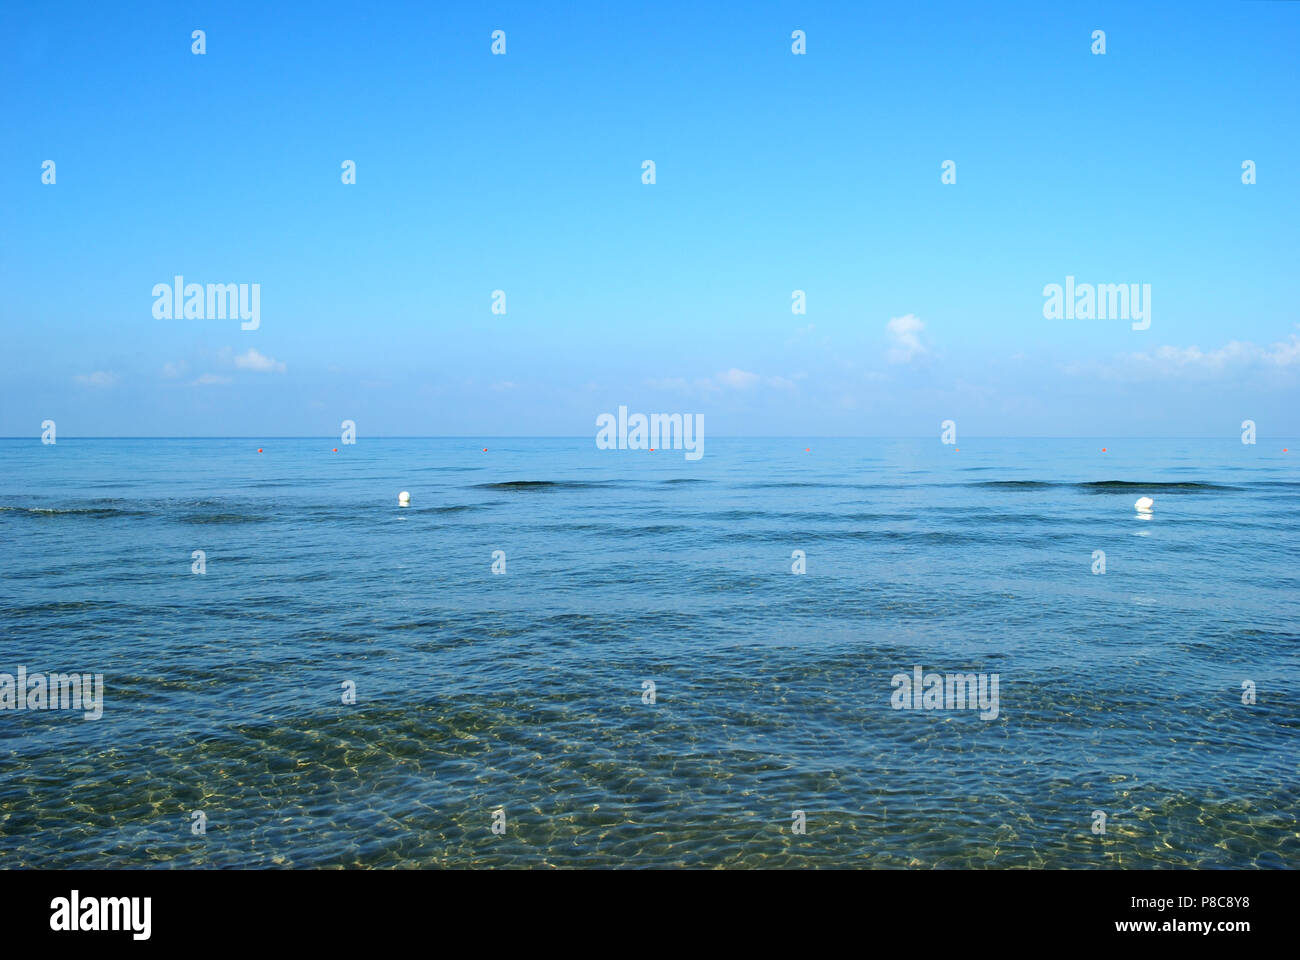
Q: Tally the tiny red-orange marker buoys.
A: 8